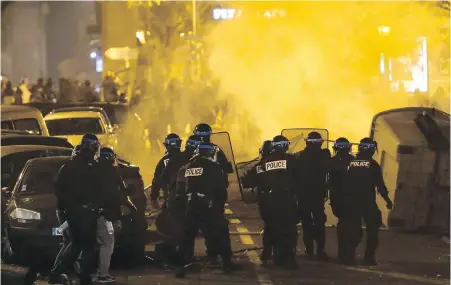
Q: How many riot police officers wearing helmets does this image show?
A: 11